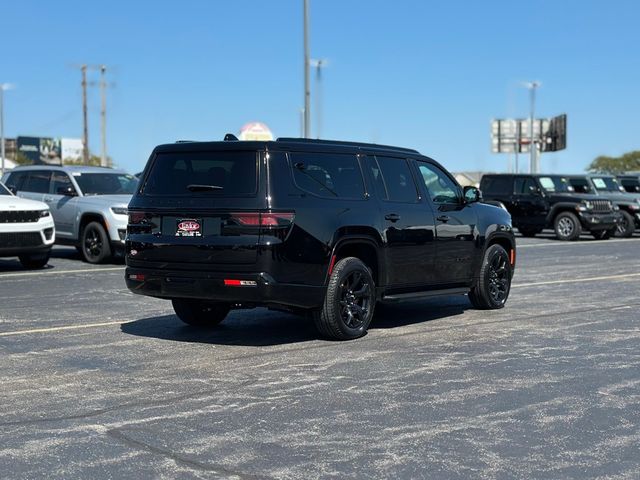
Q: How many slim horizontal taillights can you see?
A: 2